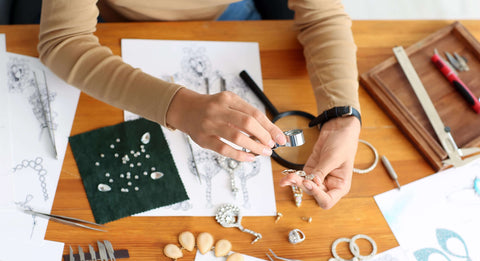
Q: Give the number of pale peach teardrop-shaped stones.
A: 5